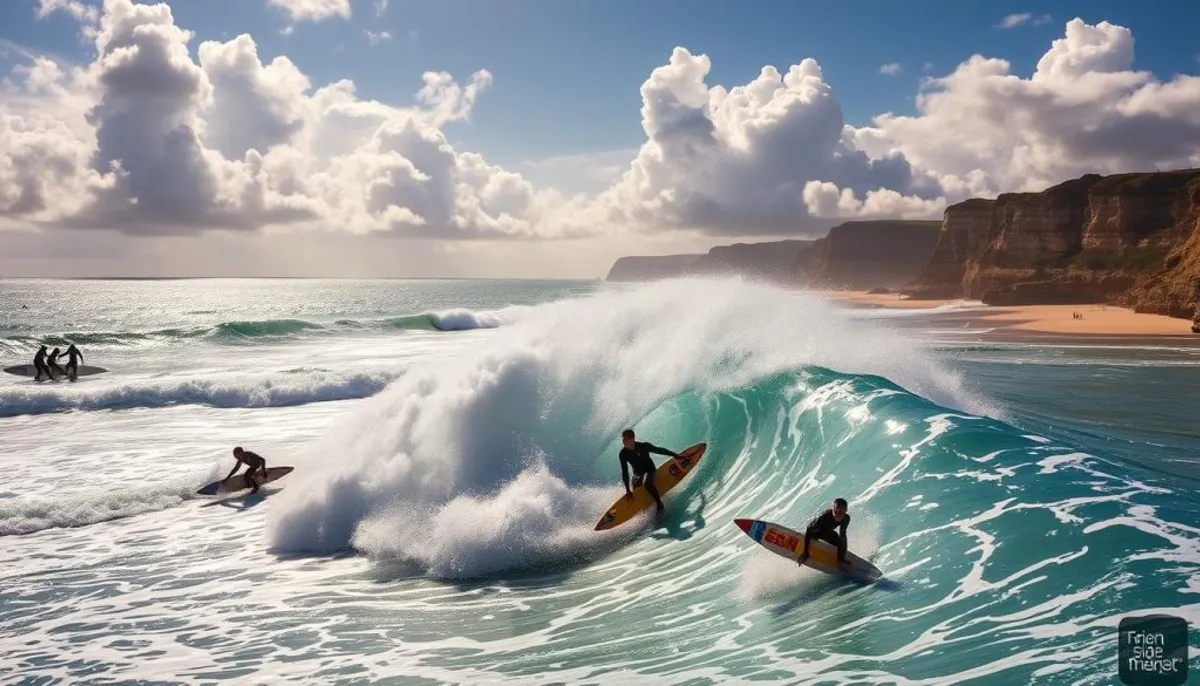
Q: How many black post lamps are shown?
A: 0